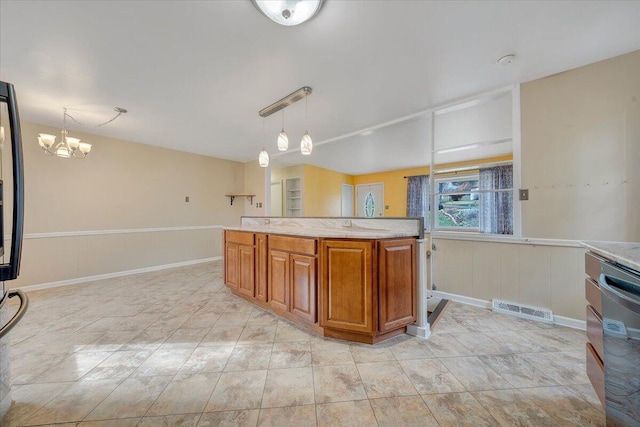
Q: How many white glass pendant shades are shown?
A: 3